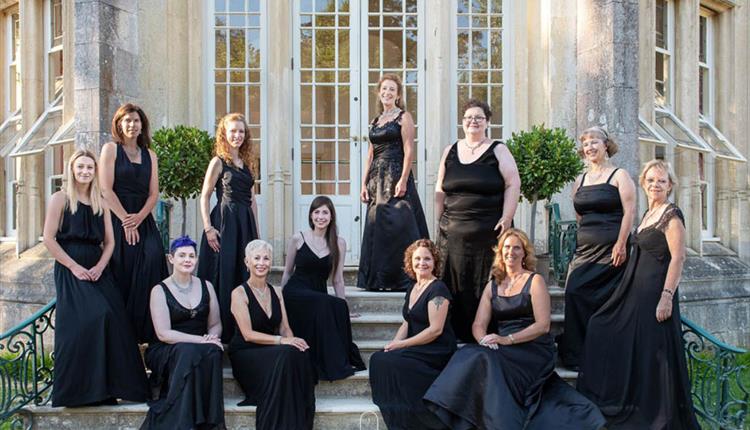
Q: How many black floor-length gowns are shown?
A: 12